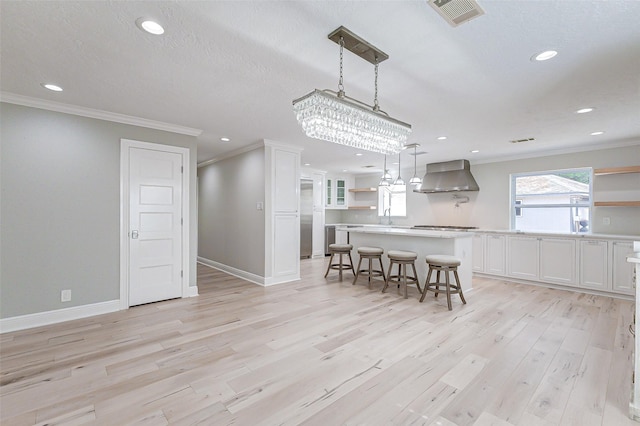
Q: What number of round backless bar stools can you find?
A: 4